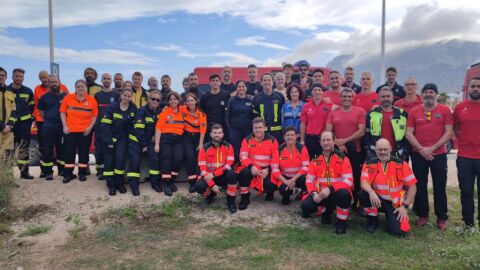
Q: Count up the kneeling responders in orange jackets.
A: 5